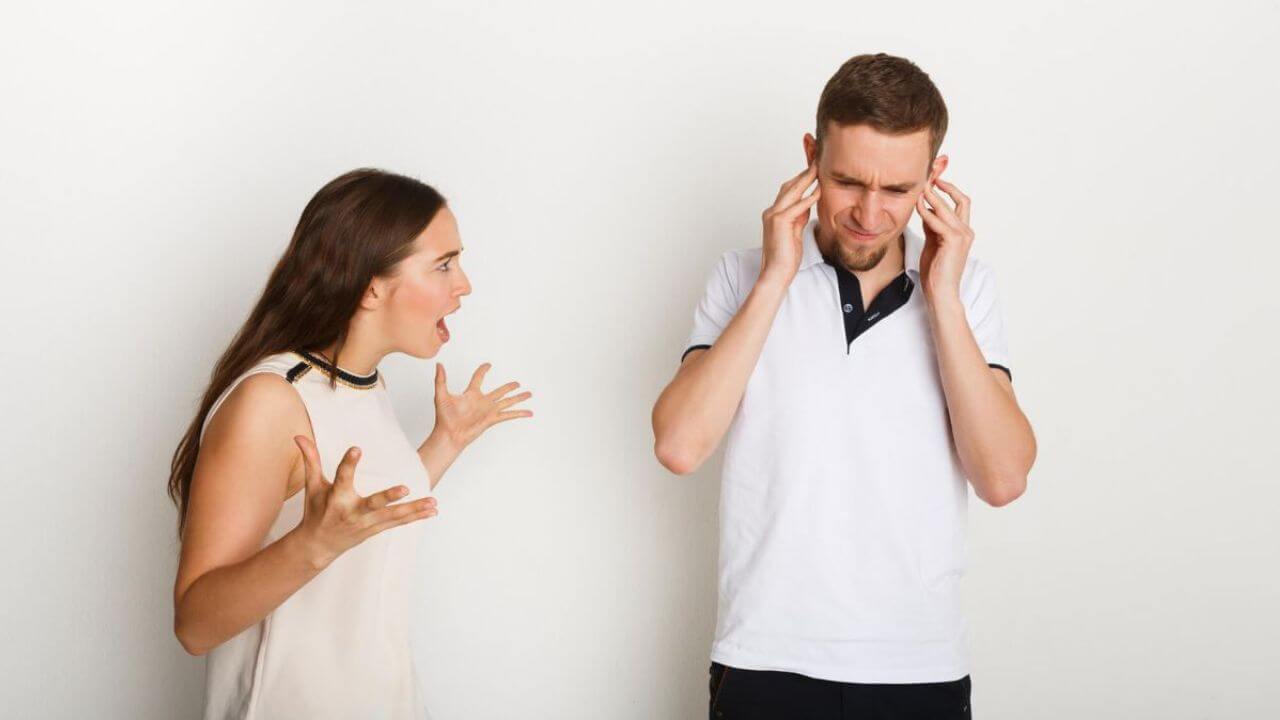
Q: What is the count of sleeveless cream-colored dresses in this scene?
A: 1